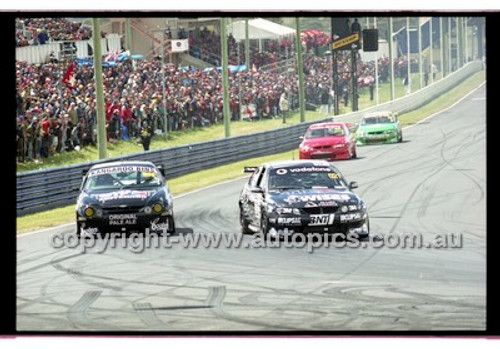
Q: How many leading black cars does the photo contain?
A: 2